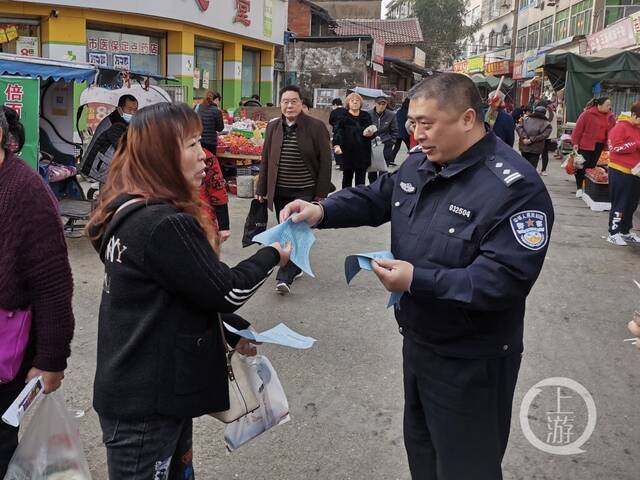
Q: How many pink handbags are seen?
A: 1